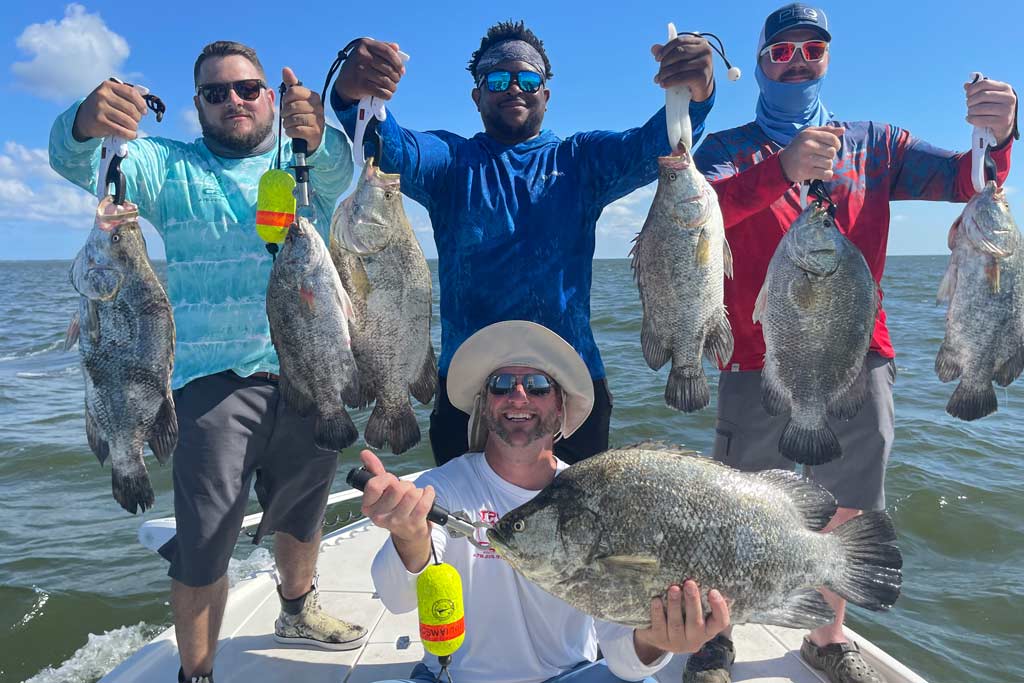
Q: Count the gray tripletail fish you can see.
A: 7